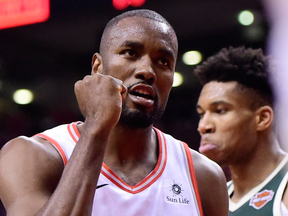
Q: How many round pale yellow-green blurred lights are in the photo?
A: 4